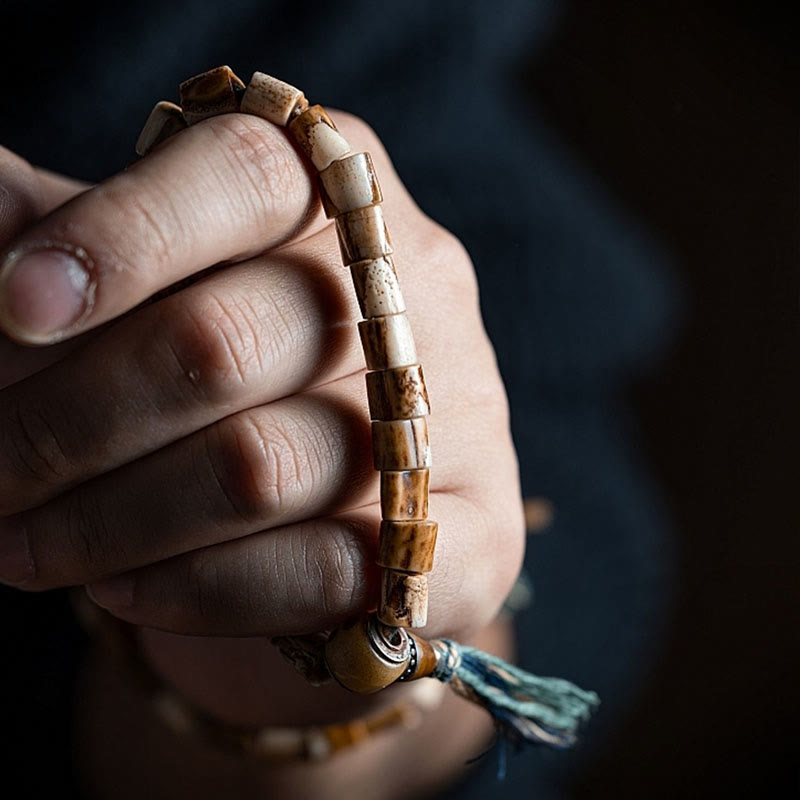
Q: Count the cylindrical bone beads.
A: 13